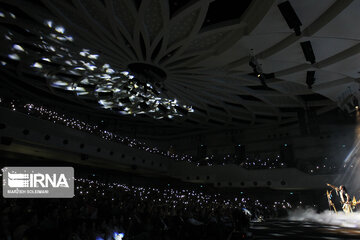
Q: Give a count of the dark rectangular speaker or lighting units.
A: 3